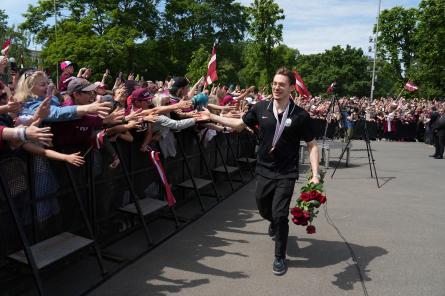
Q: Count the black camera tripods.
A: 1